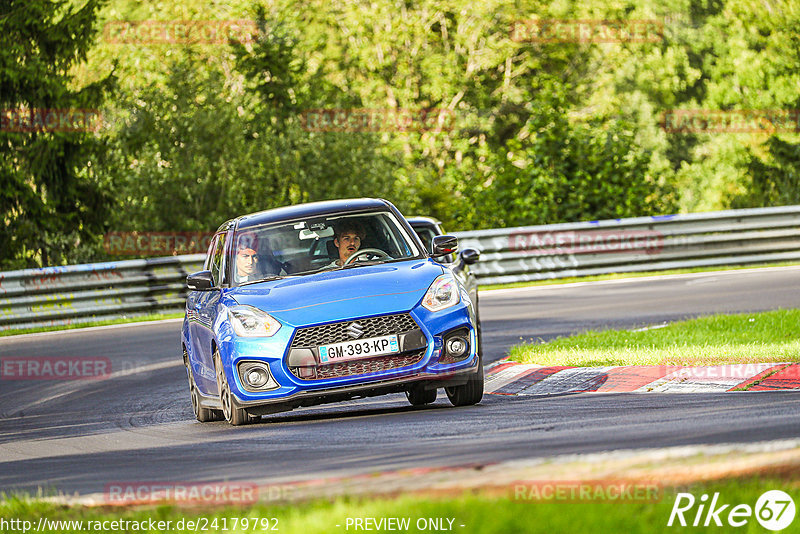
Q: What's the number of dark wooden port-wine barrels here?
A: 0